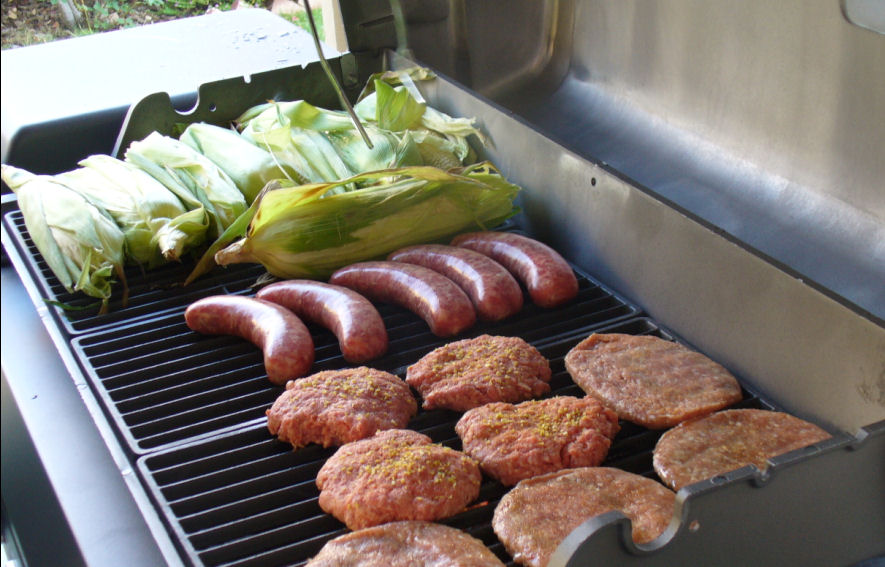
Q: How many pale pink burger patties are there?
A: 4